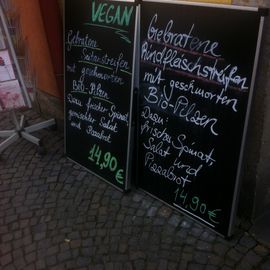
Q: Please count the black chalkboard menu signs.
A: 2